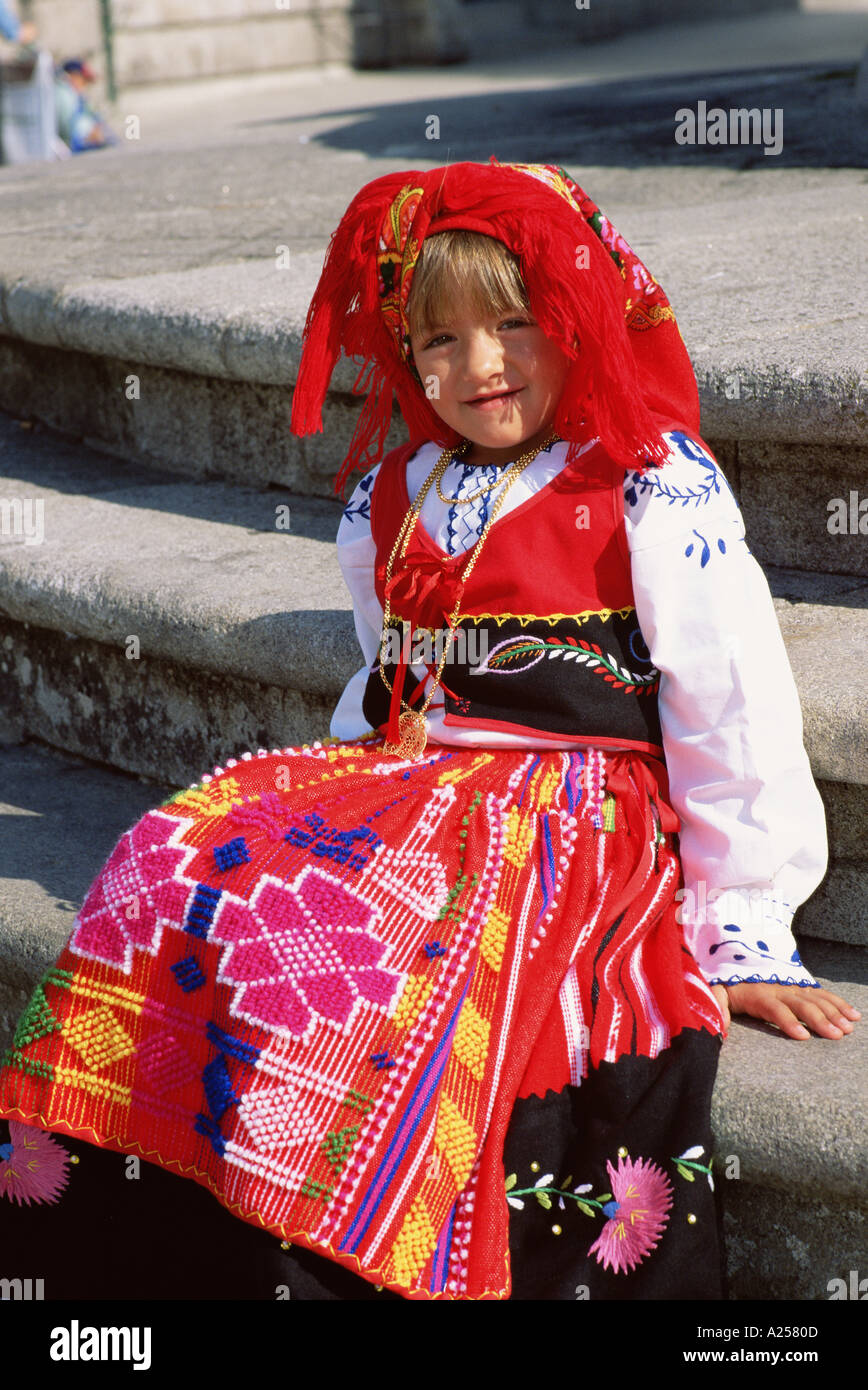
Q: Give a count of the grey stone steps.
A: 3